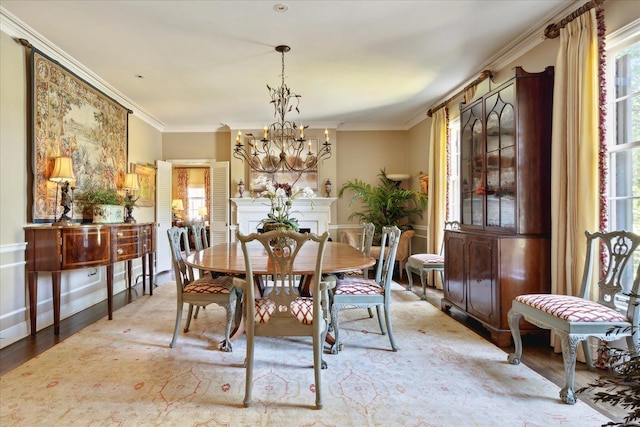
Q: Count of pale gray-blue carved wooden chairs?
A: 7